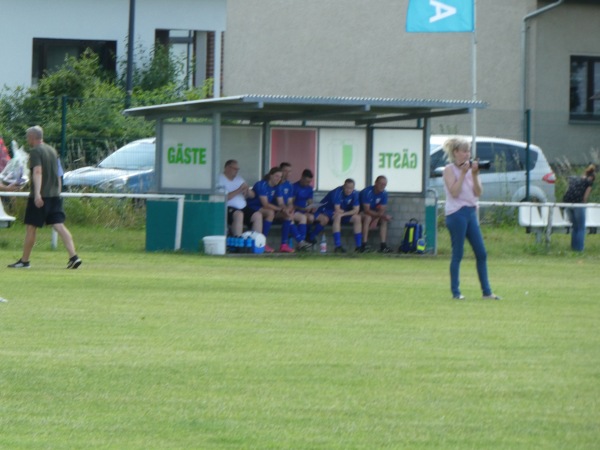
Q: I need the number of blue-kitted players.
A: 5